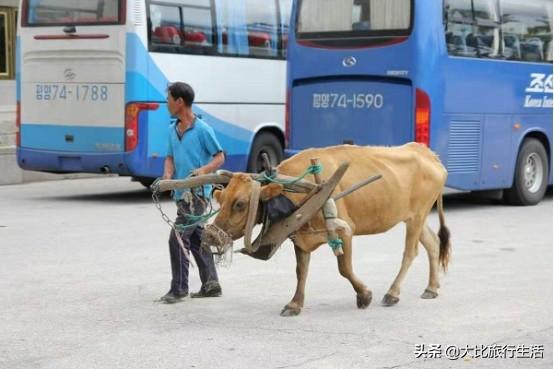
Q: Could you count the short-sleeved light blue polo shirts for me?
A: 1